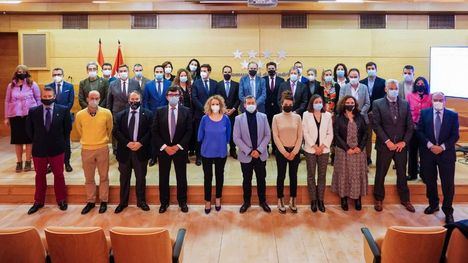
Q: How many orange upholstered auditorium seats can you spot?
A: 5